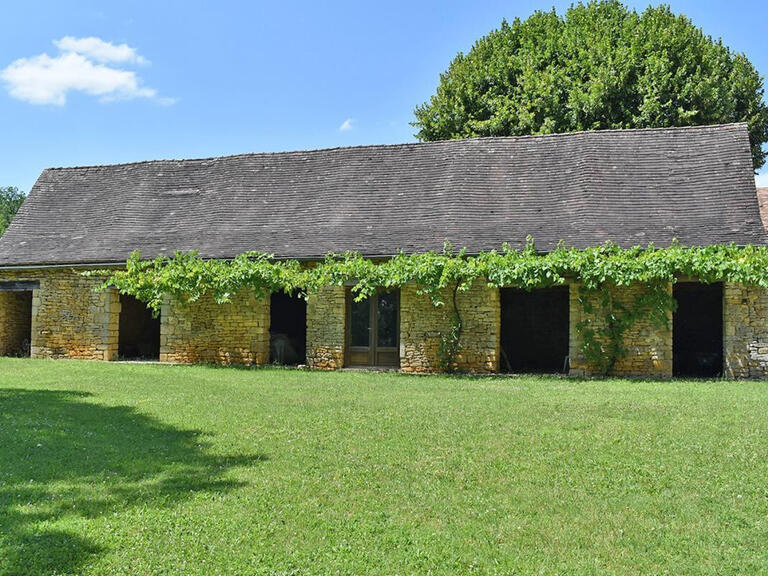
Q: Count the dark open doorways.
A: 5